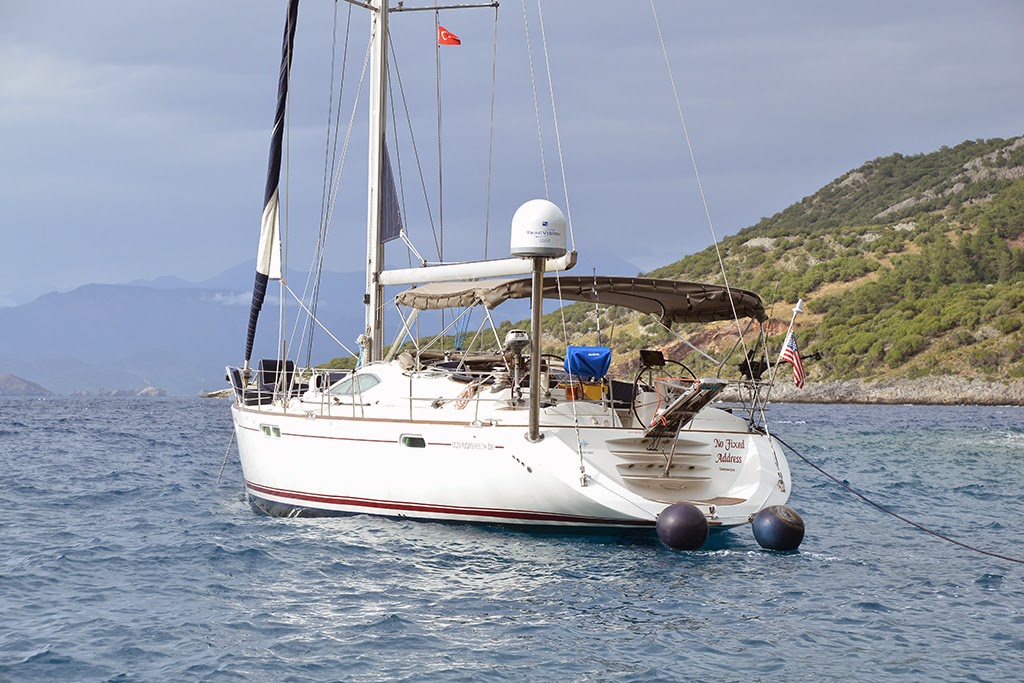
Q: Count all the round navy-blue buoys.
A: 2